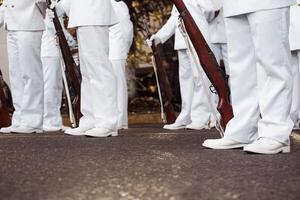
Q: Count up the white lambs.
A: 0